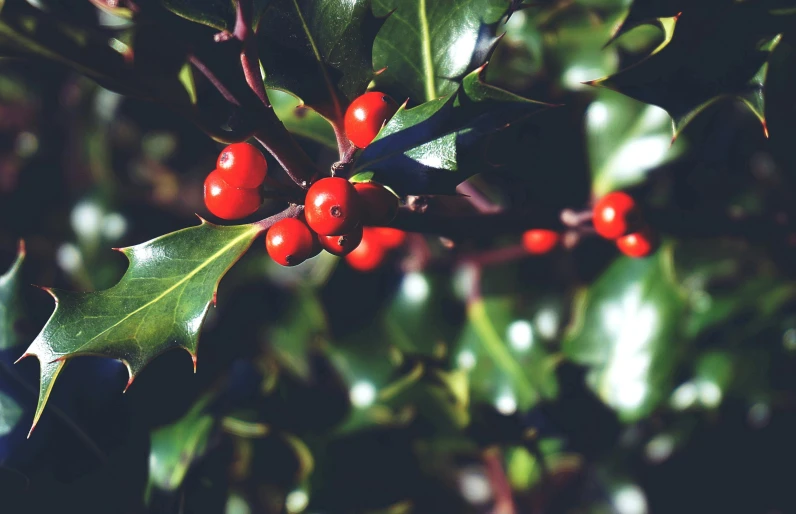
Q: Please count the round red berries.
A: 12